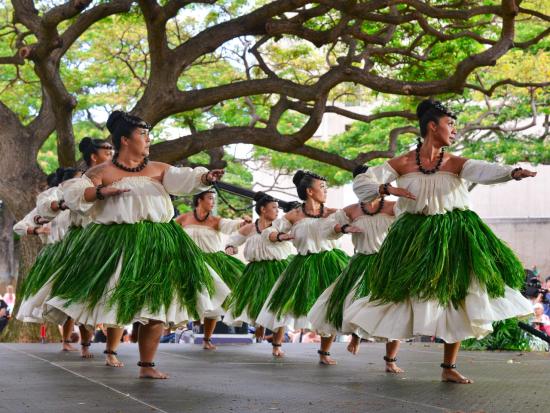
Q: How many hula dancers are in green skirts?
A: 9